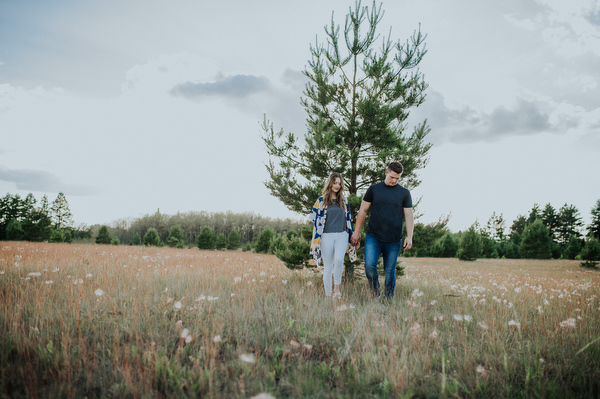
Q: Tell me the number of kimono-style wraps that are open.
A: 1